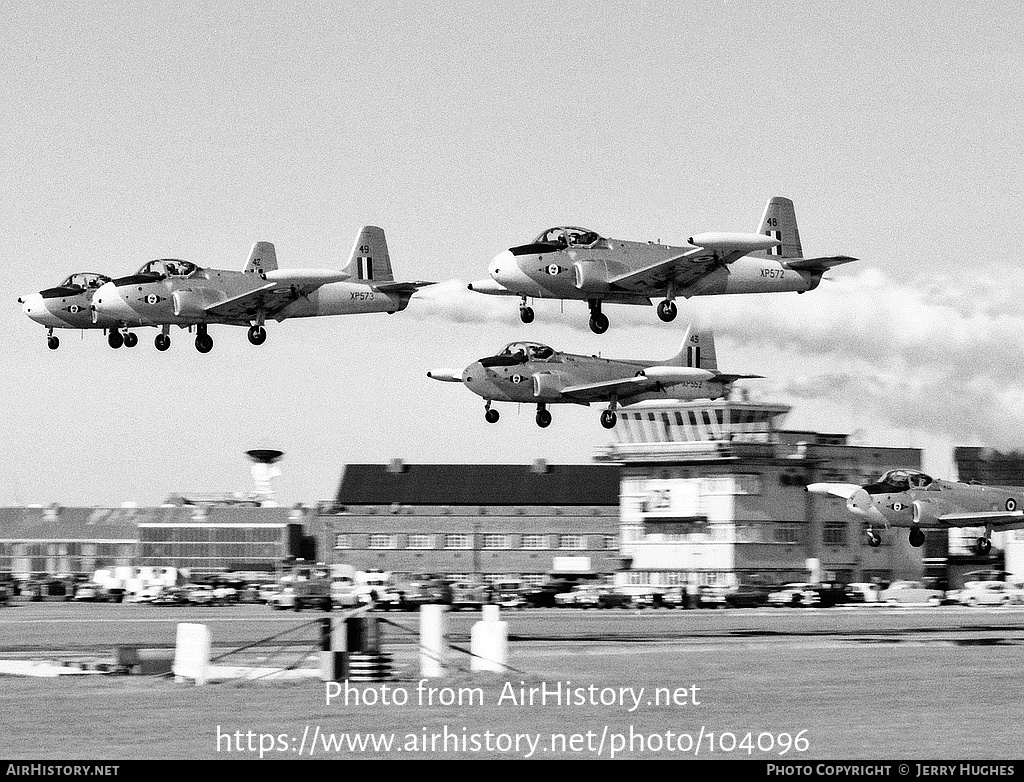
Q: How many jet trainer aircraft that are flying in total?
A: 5